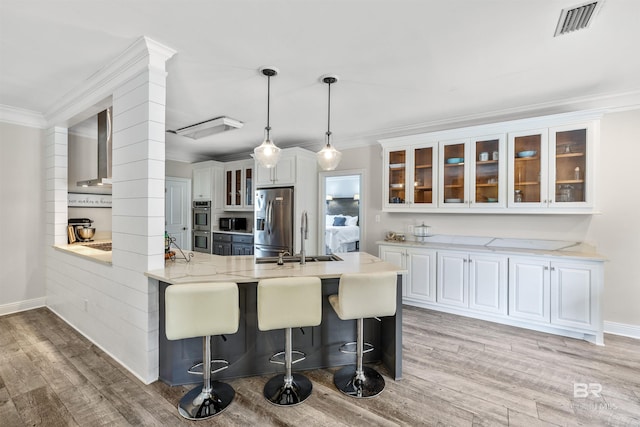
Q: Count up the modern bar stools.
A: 3